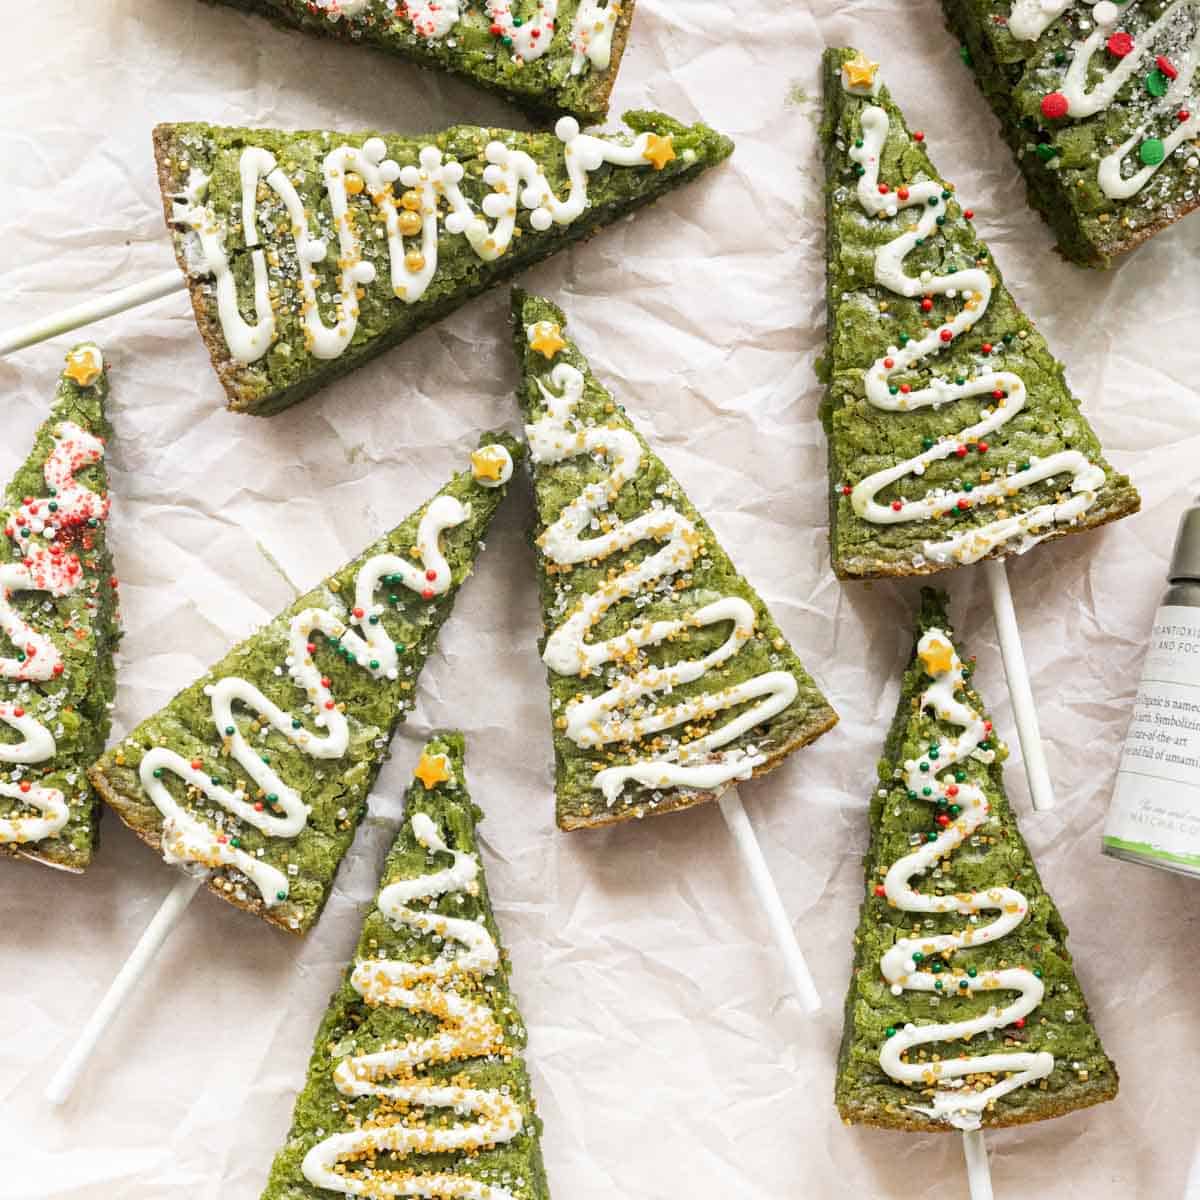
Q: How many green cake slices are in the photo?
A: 9